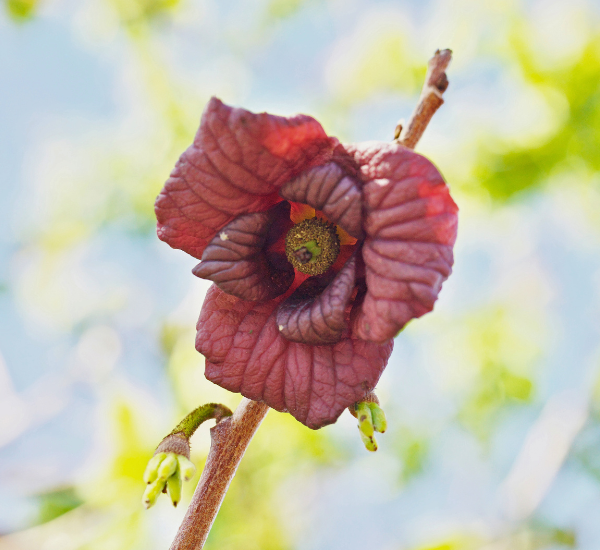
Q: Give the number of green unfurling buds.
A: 2